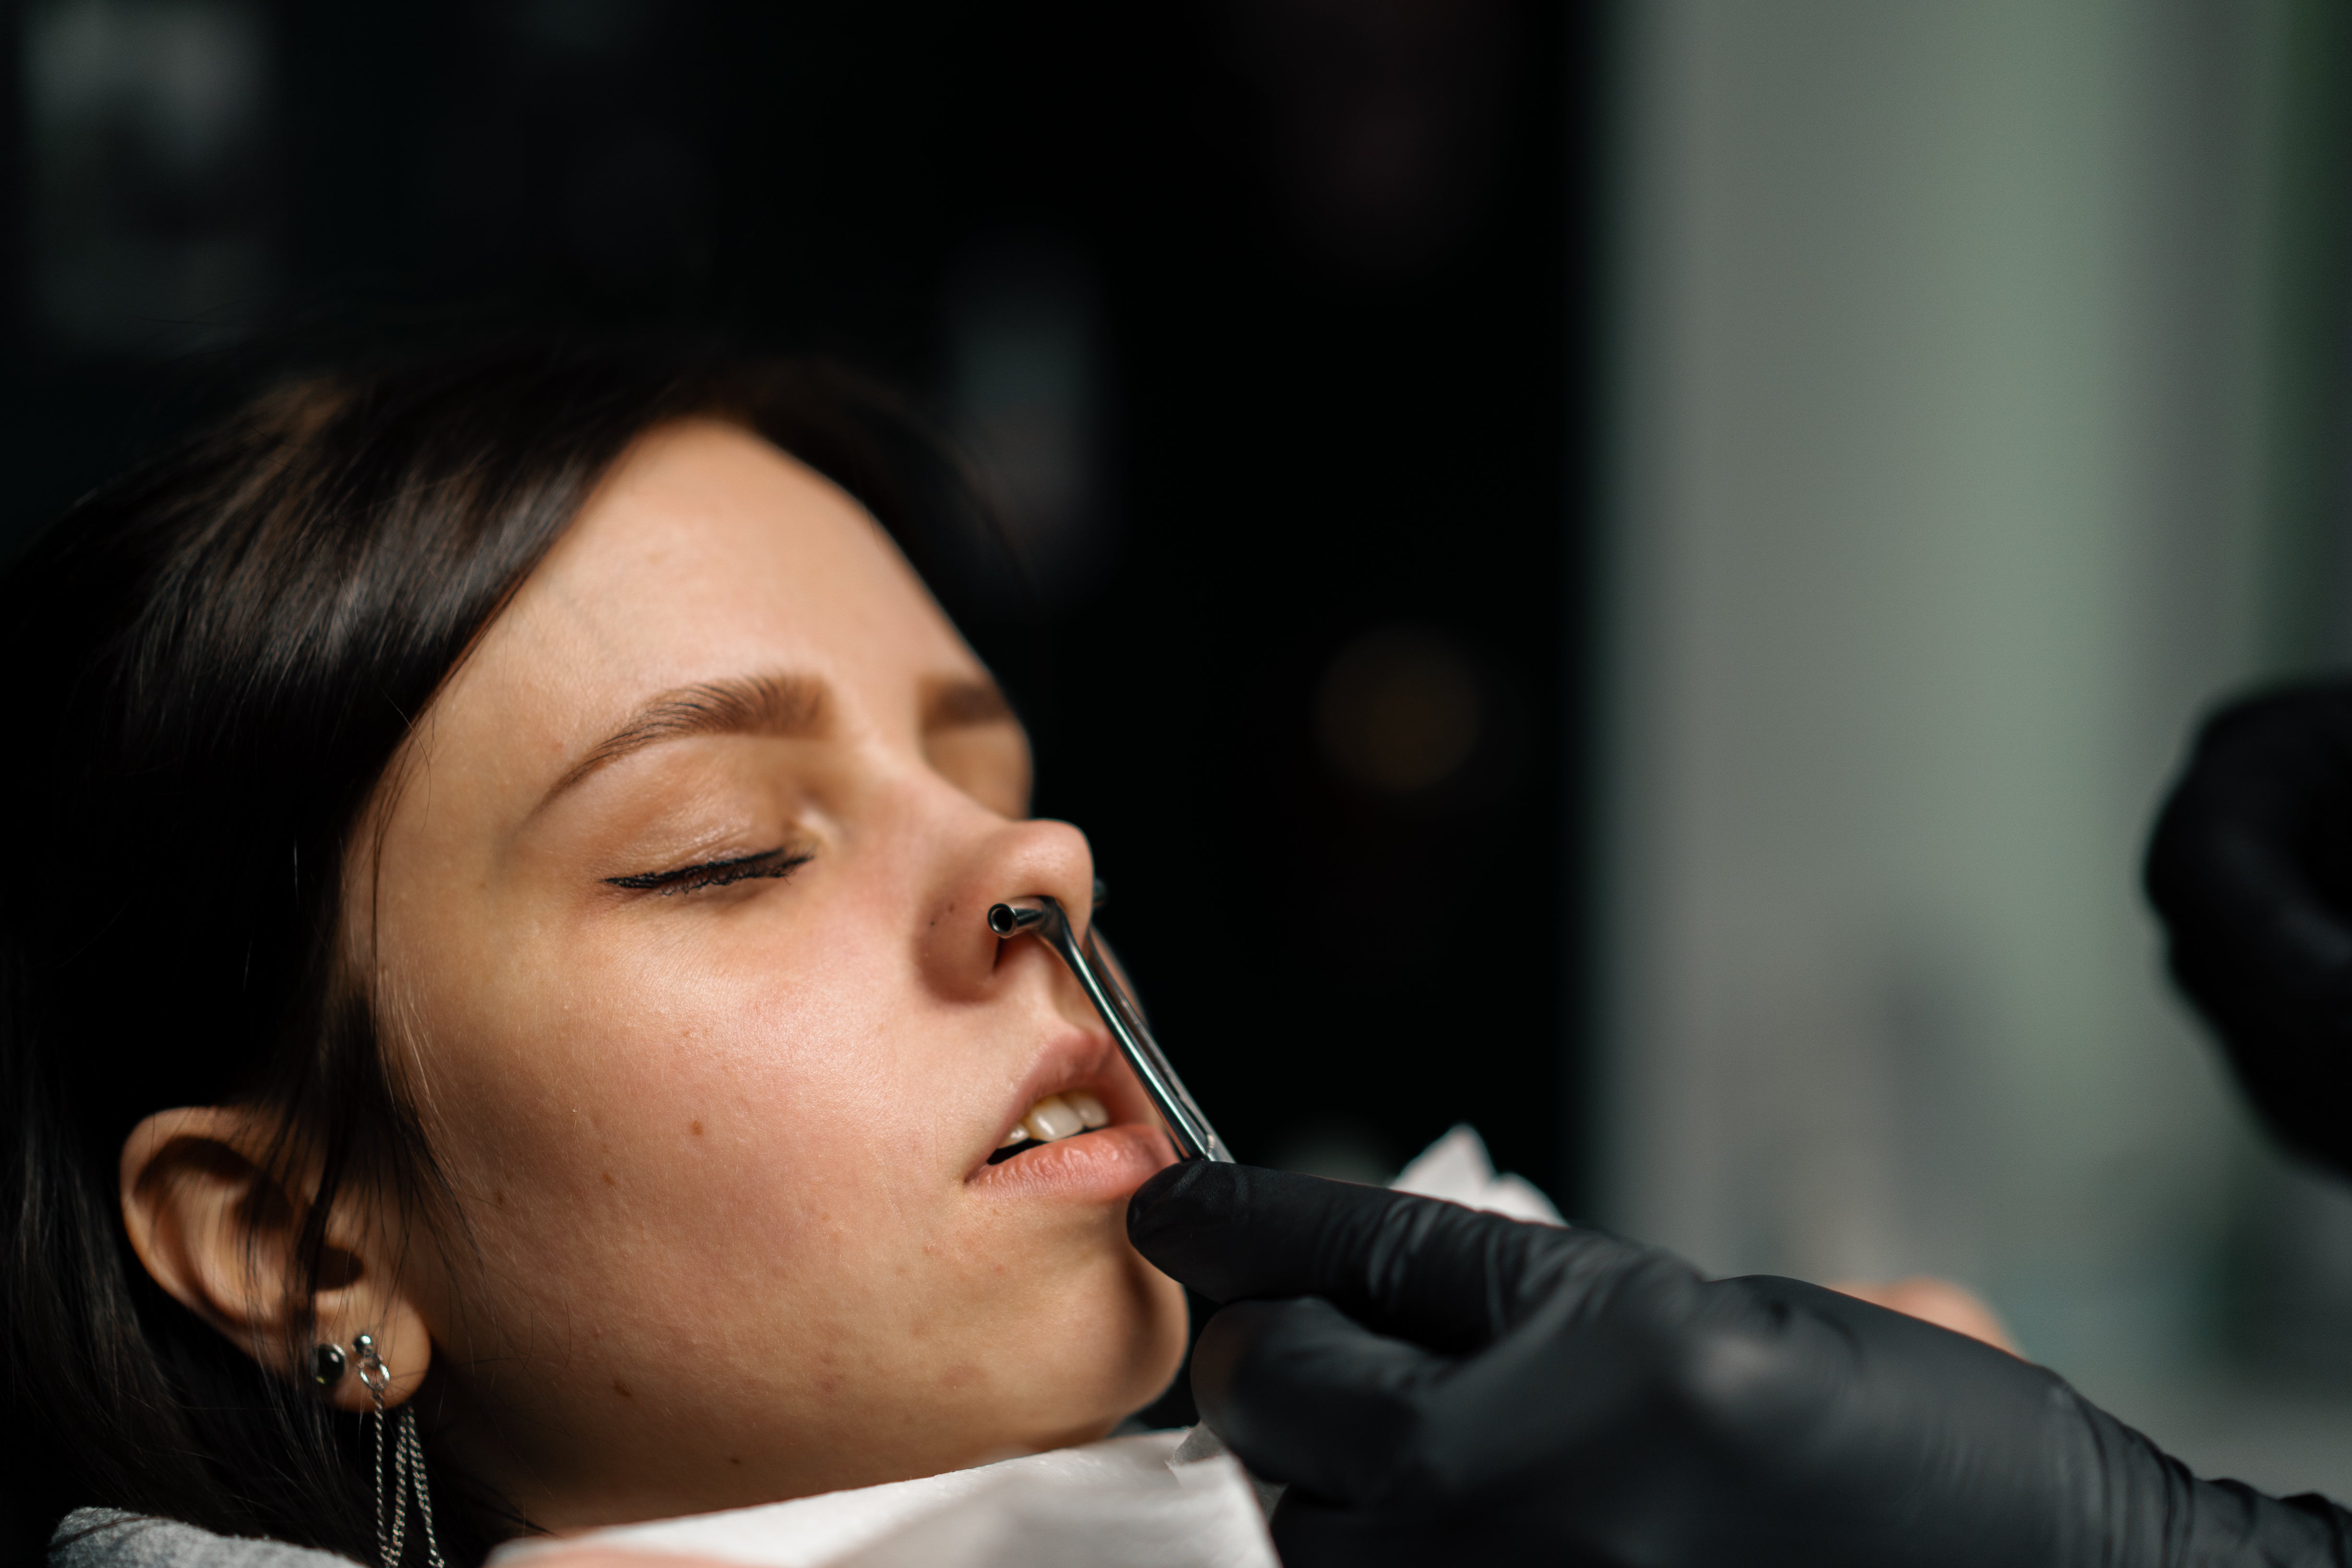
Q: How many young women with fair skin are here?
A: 1